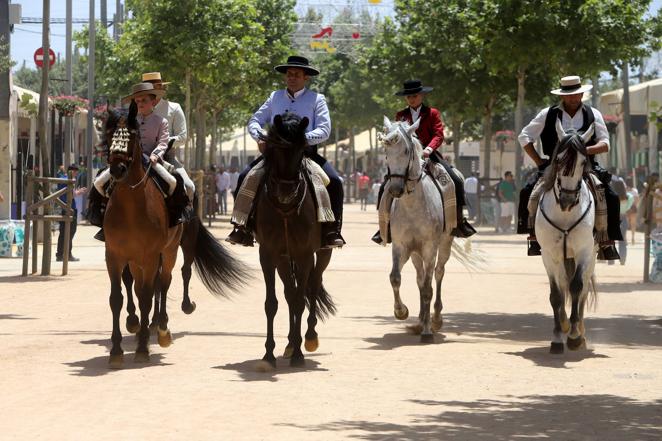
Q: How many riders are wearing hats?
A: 5